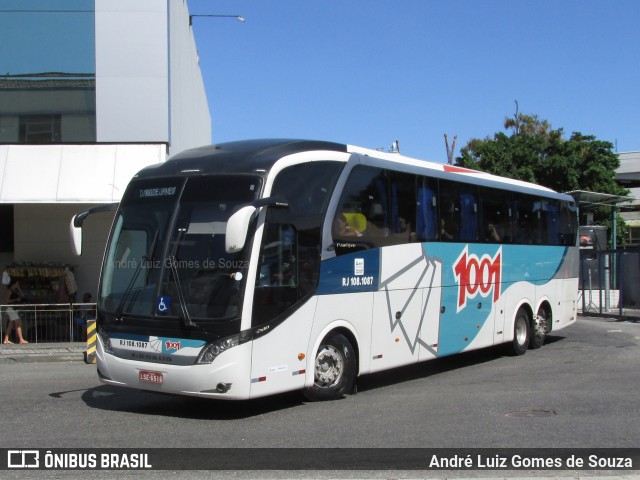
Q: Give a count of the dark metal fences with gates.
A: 1